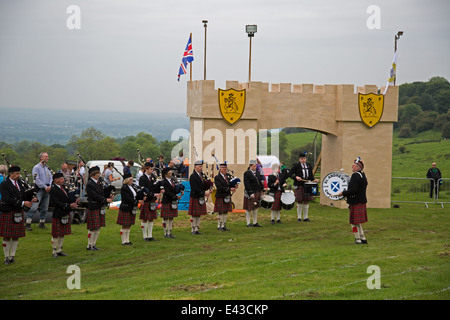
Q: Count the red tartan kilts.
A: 12